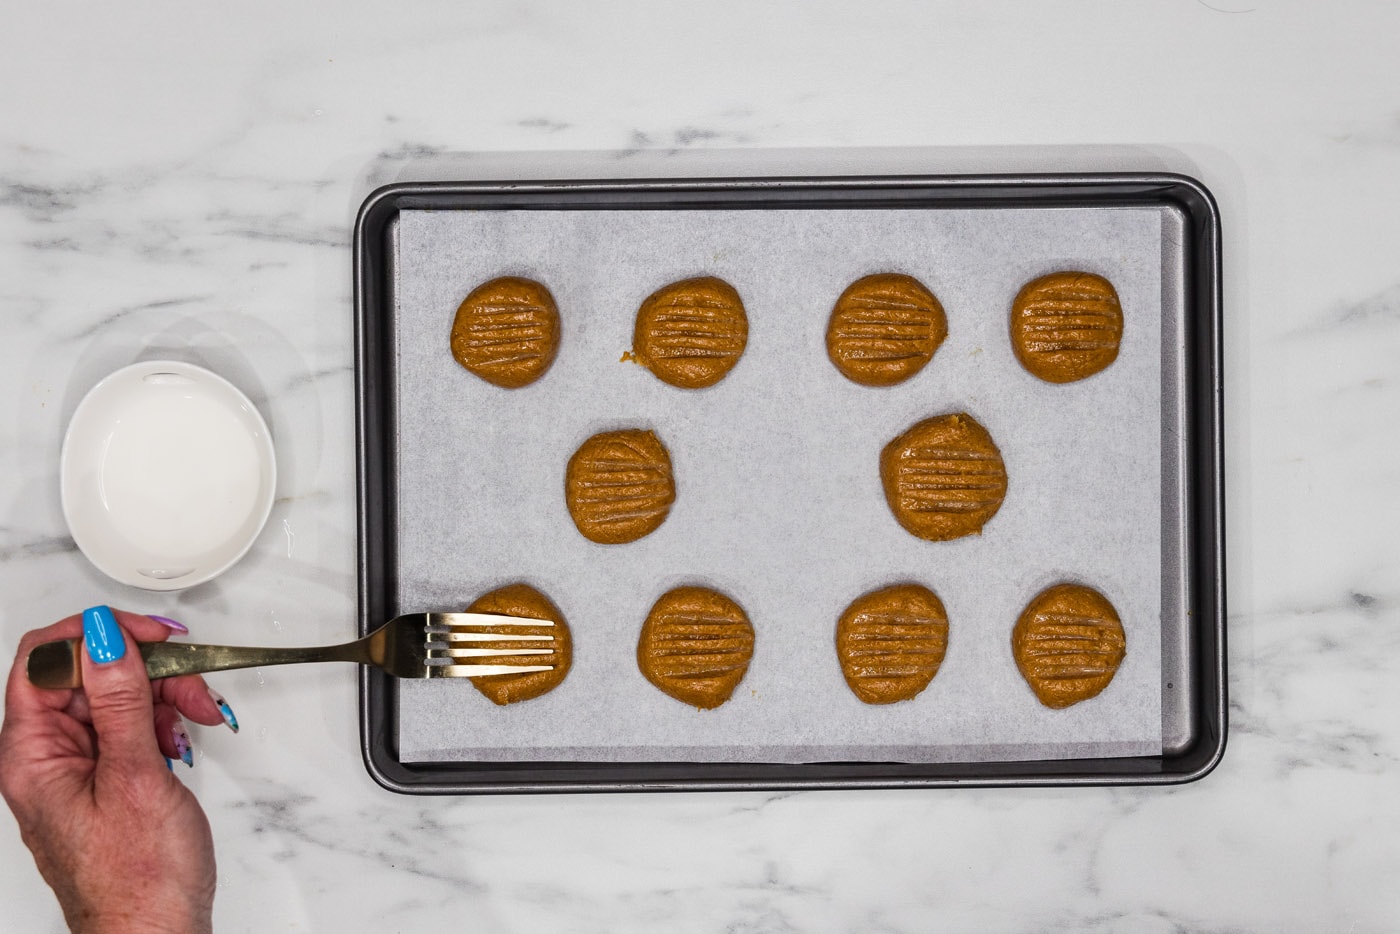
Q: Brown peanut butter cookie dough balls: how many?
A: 10